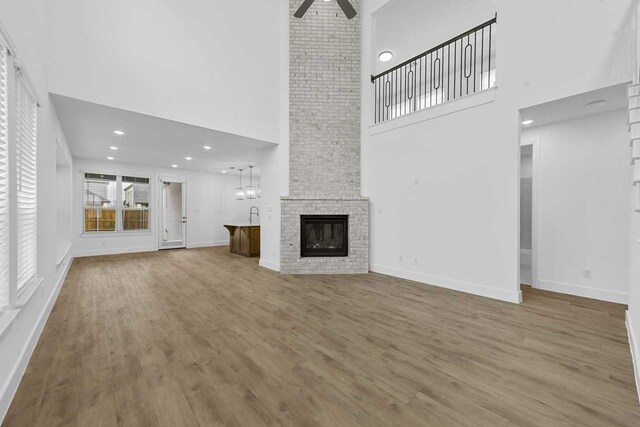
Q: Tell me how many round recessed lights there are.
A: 9